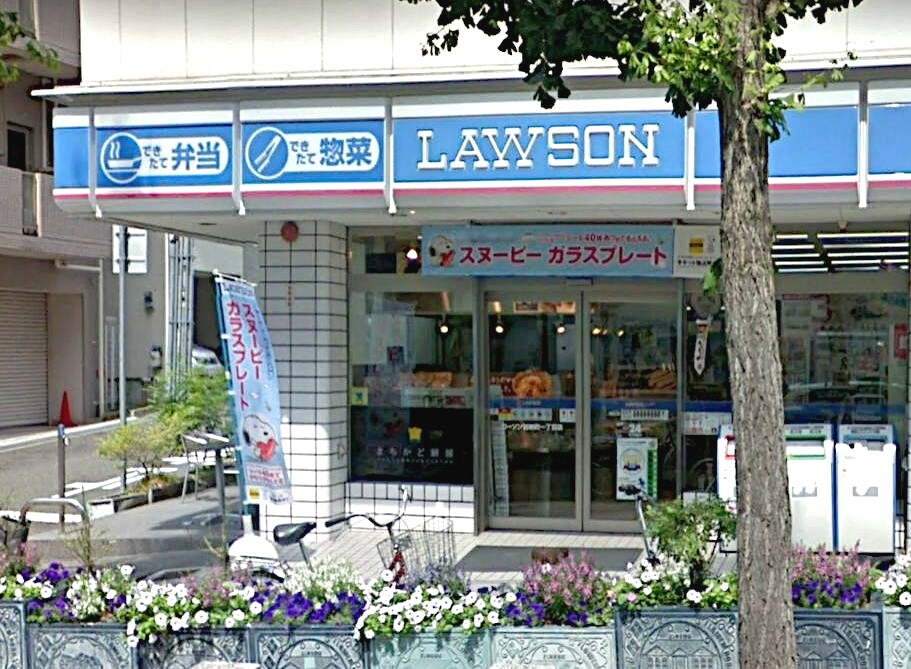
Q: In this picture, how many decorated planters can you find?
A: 9